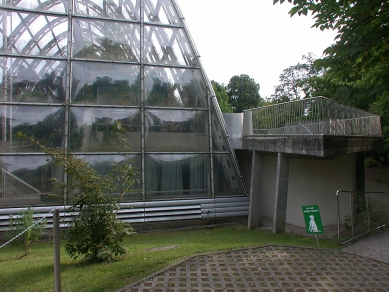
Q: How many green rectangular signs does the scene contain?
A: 1